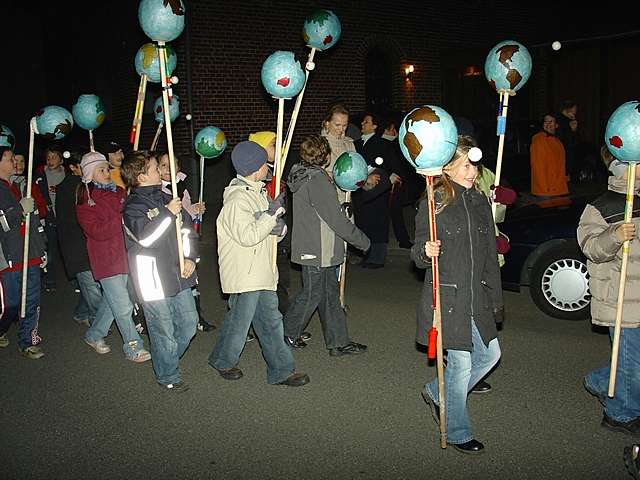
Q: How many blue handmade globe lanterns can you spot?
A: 13